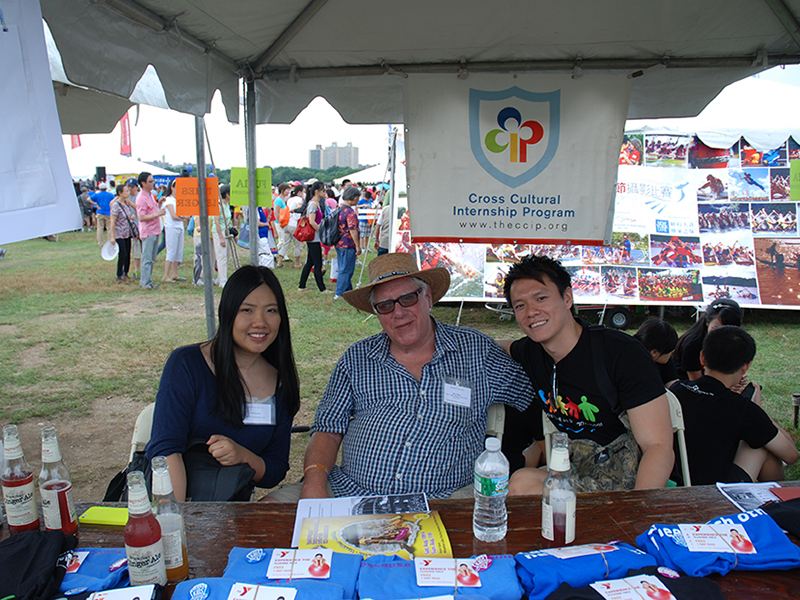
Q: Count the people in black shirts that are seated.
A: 4